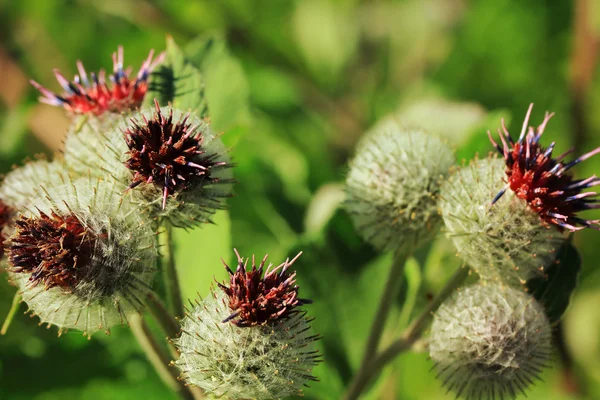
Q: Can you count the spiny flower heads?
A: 8